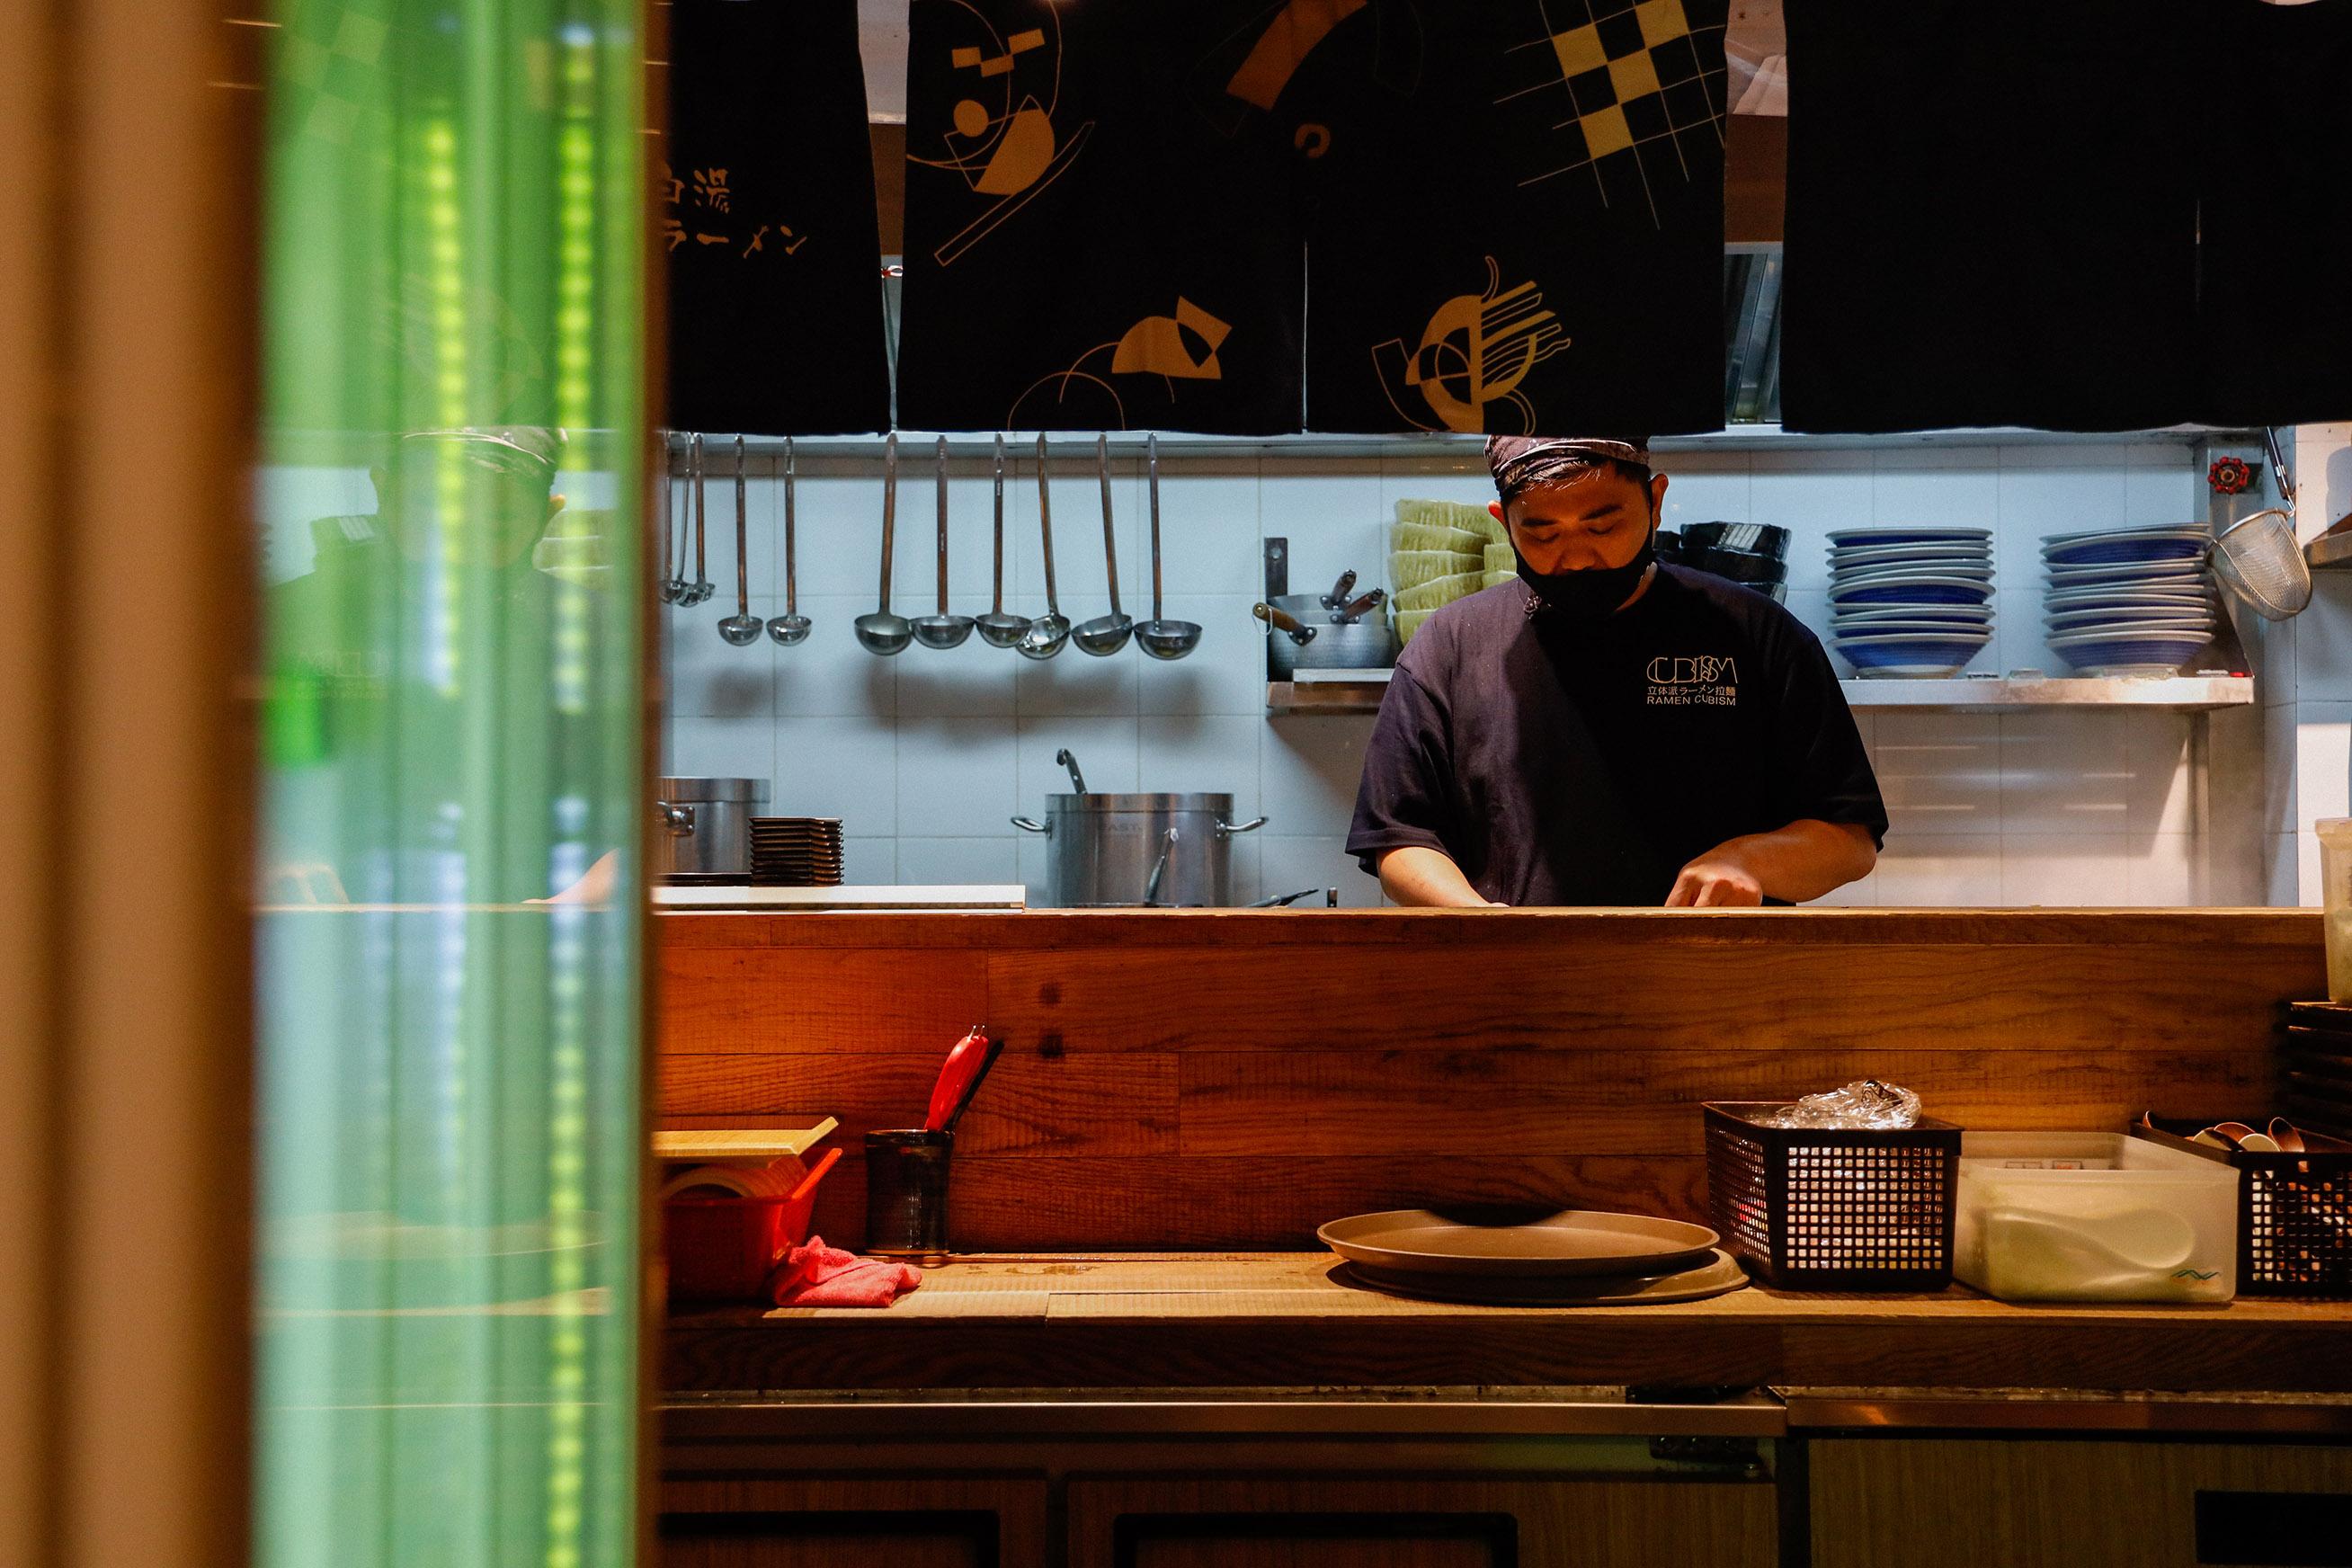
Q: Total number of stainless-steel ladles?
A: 11